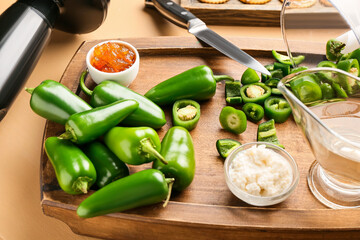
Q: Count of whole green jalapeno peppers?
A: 9